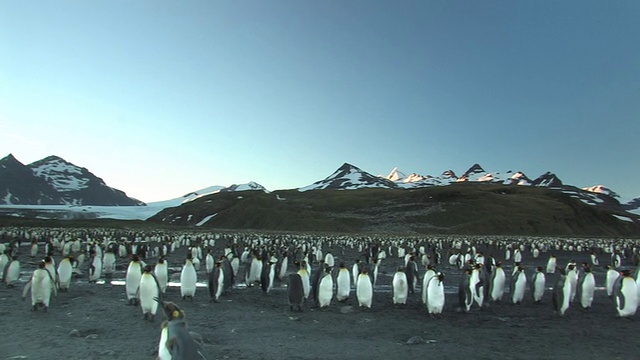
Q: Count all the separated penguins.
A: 1